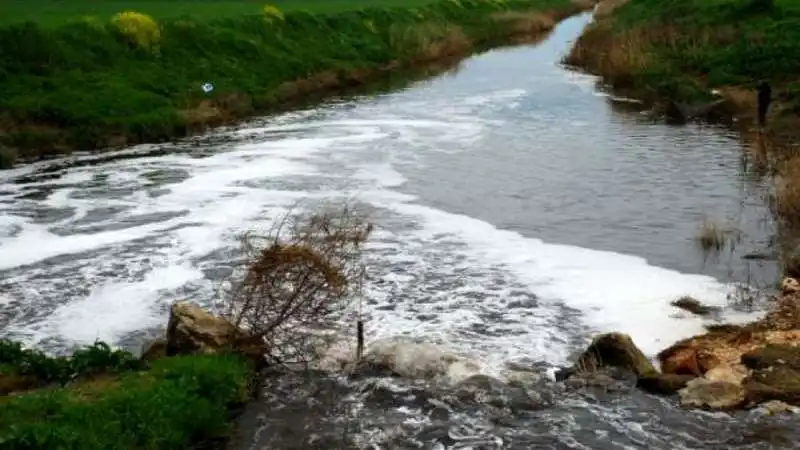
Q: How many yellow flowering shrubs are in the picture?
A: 2